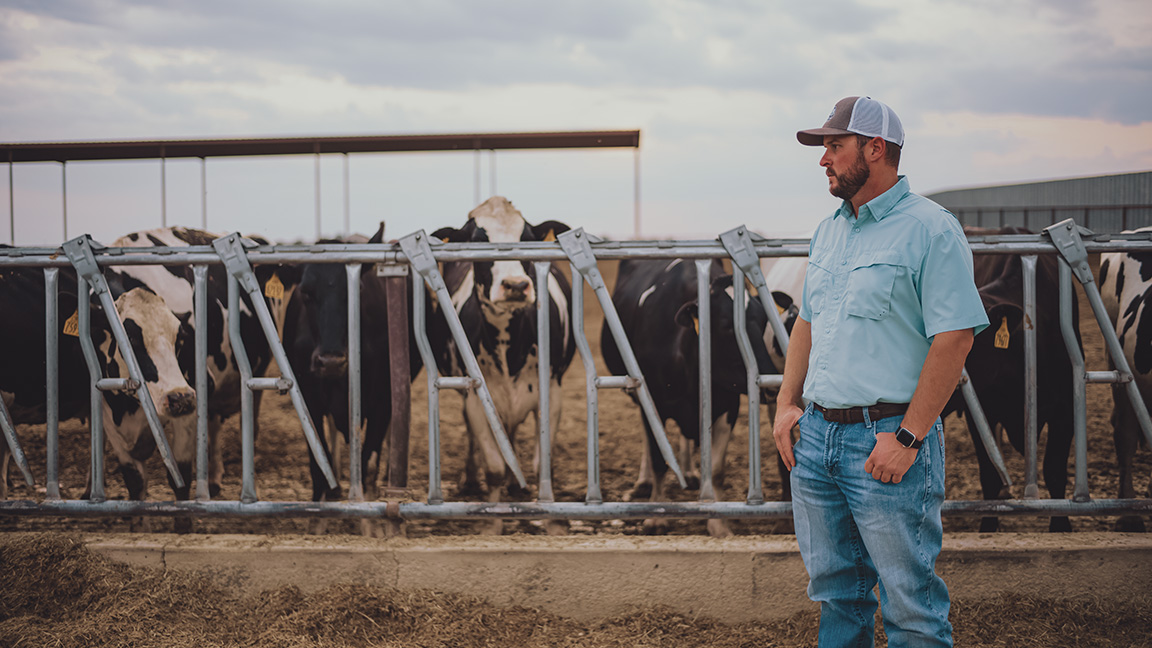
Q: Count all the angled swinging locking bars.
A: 8